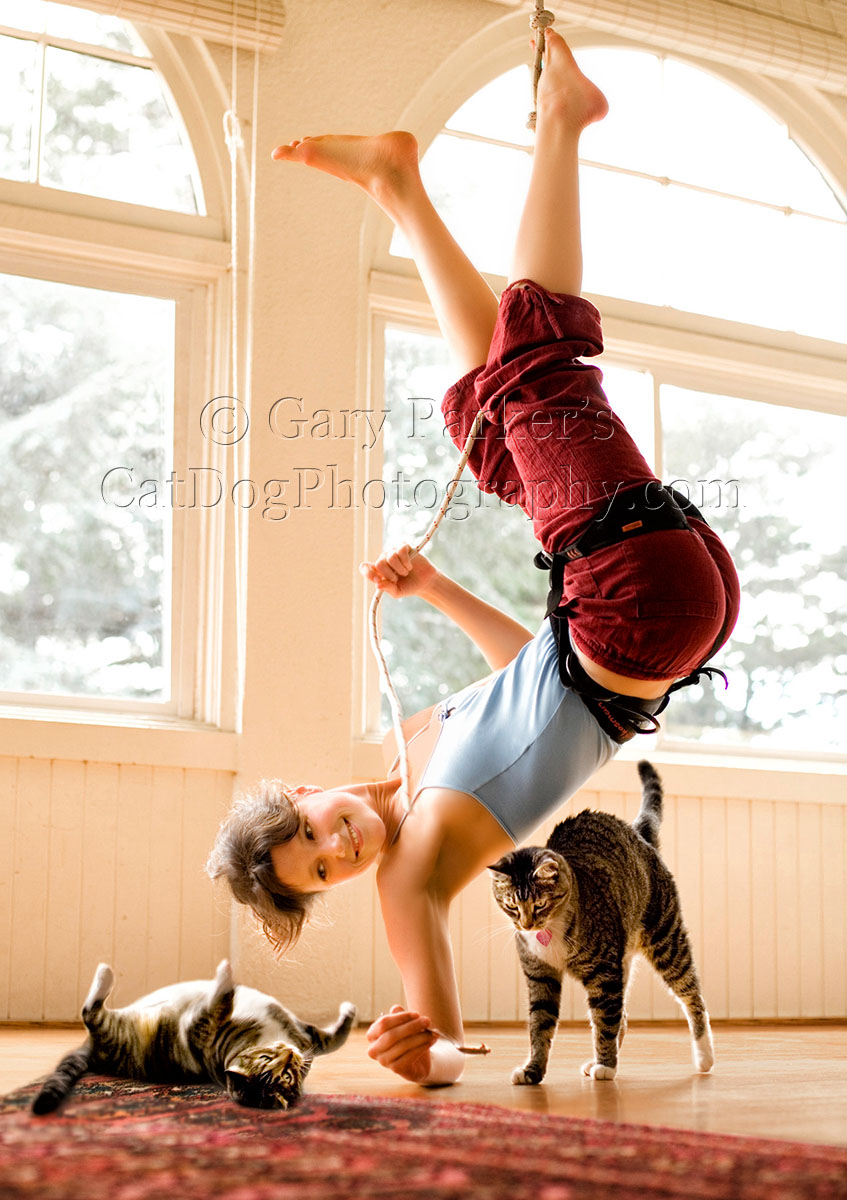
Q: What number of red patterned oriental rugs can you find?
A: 1